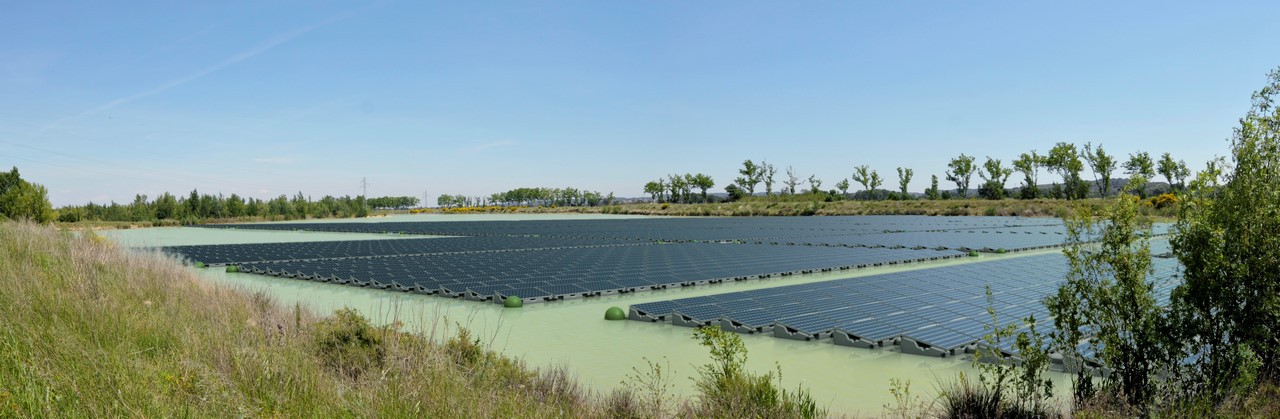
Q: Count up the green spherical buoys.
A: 6